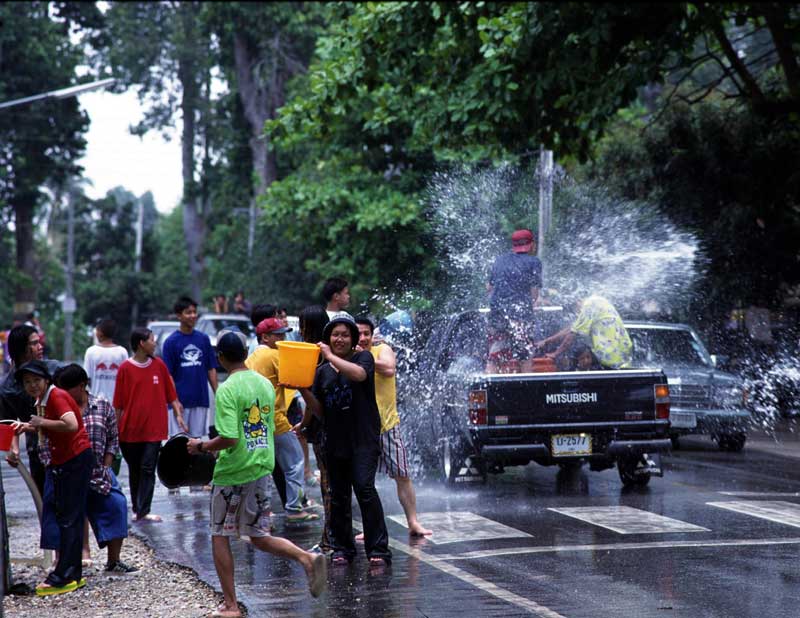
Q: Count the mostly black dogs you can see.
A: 0